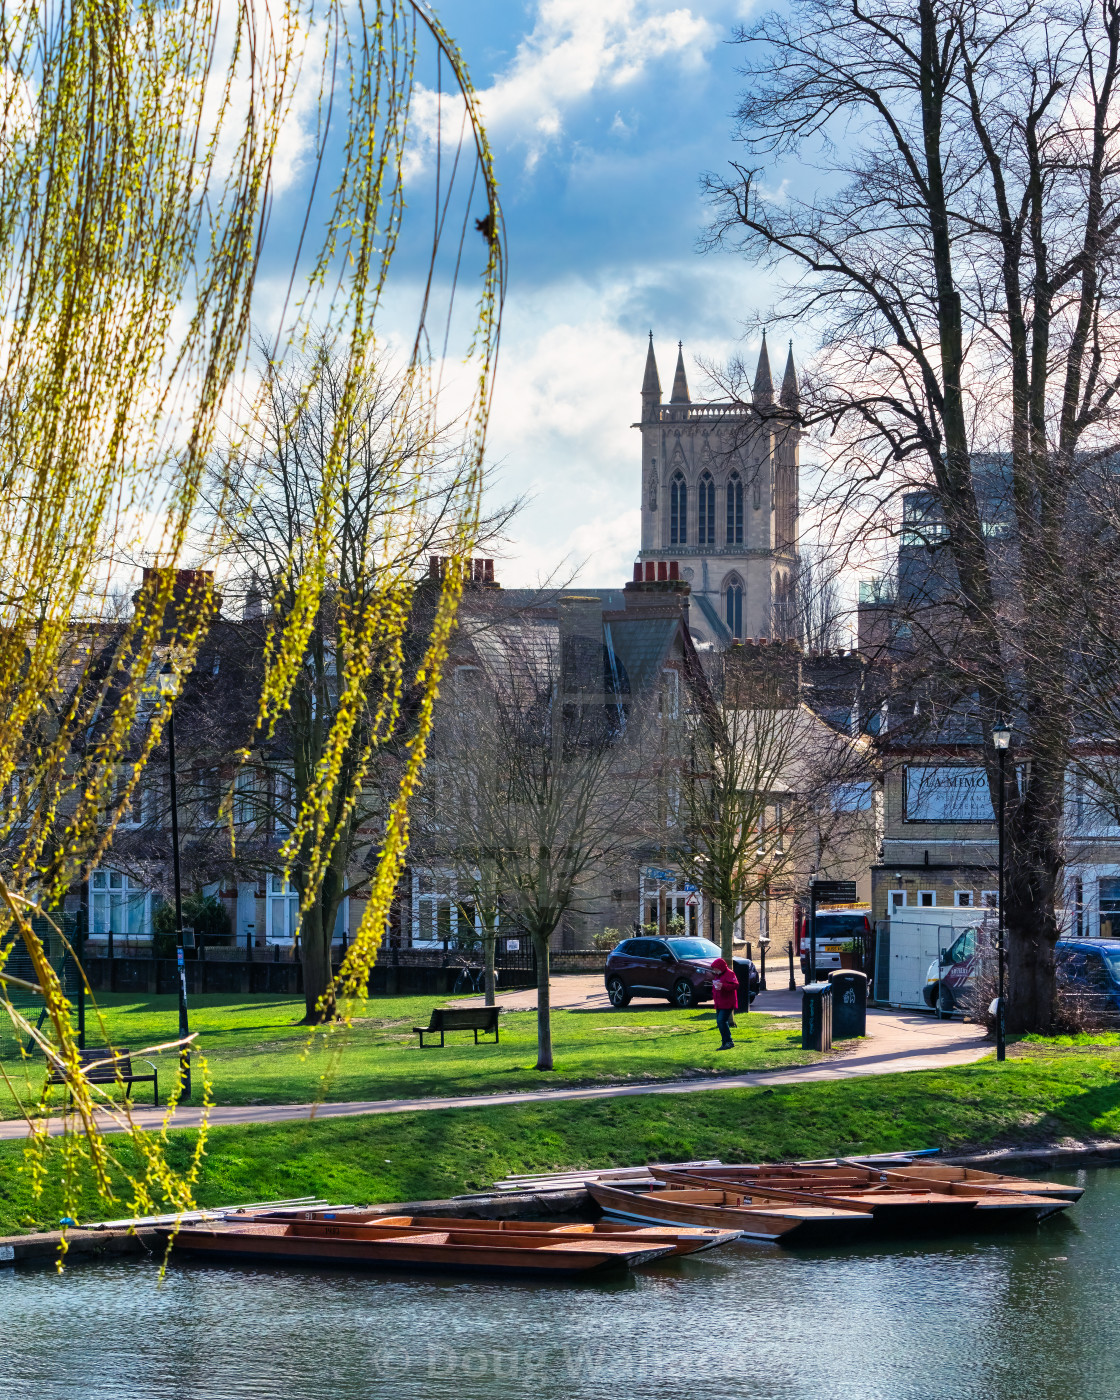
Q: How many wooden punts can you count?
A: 6